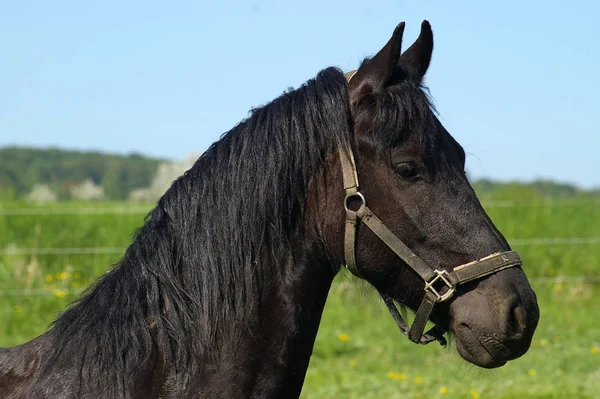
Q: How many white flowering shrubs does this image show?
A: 3